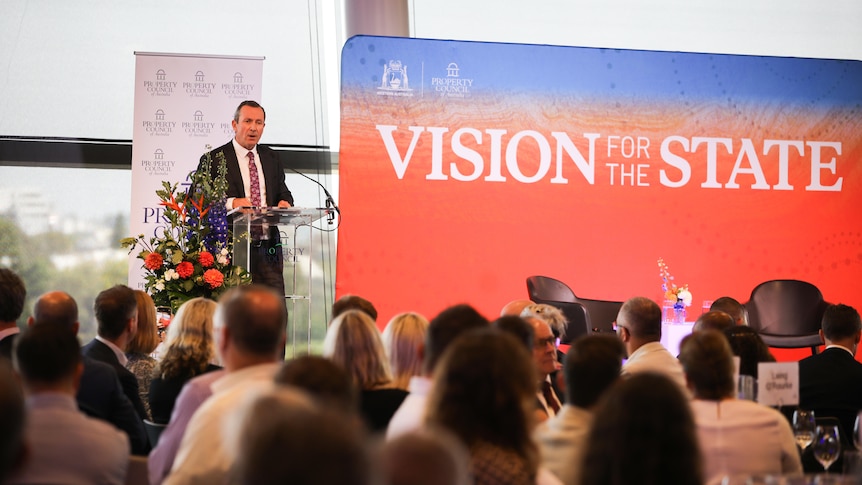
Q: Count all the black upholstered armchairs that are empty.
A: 2